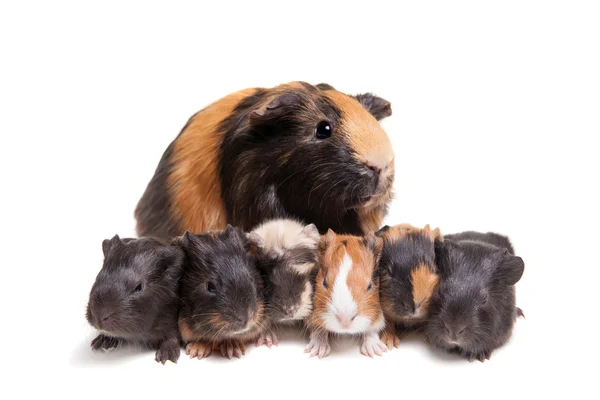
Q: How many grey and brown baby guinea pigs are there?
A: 2